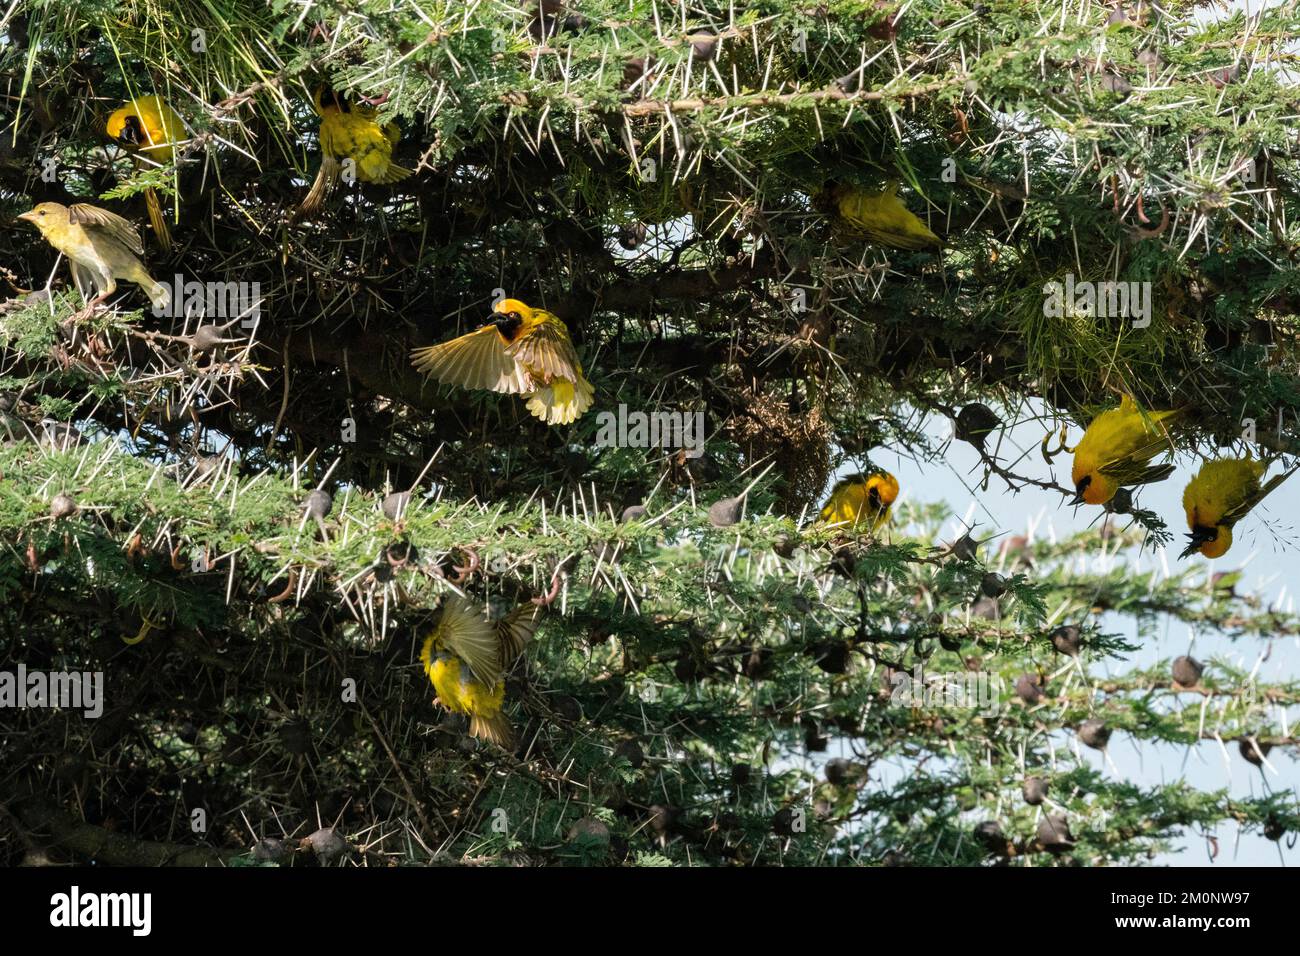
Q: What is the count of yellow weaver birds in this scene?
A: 9